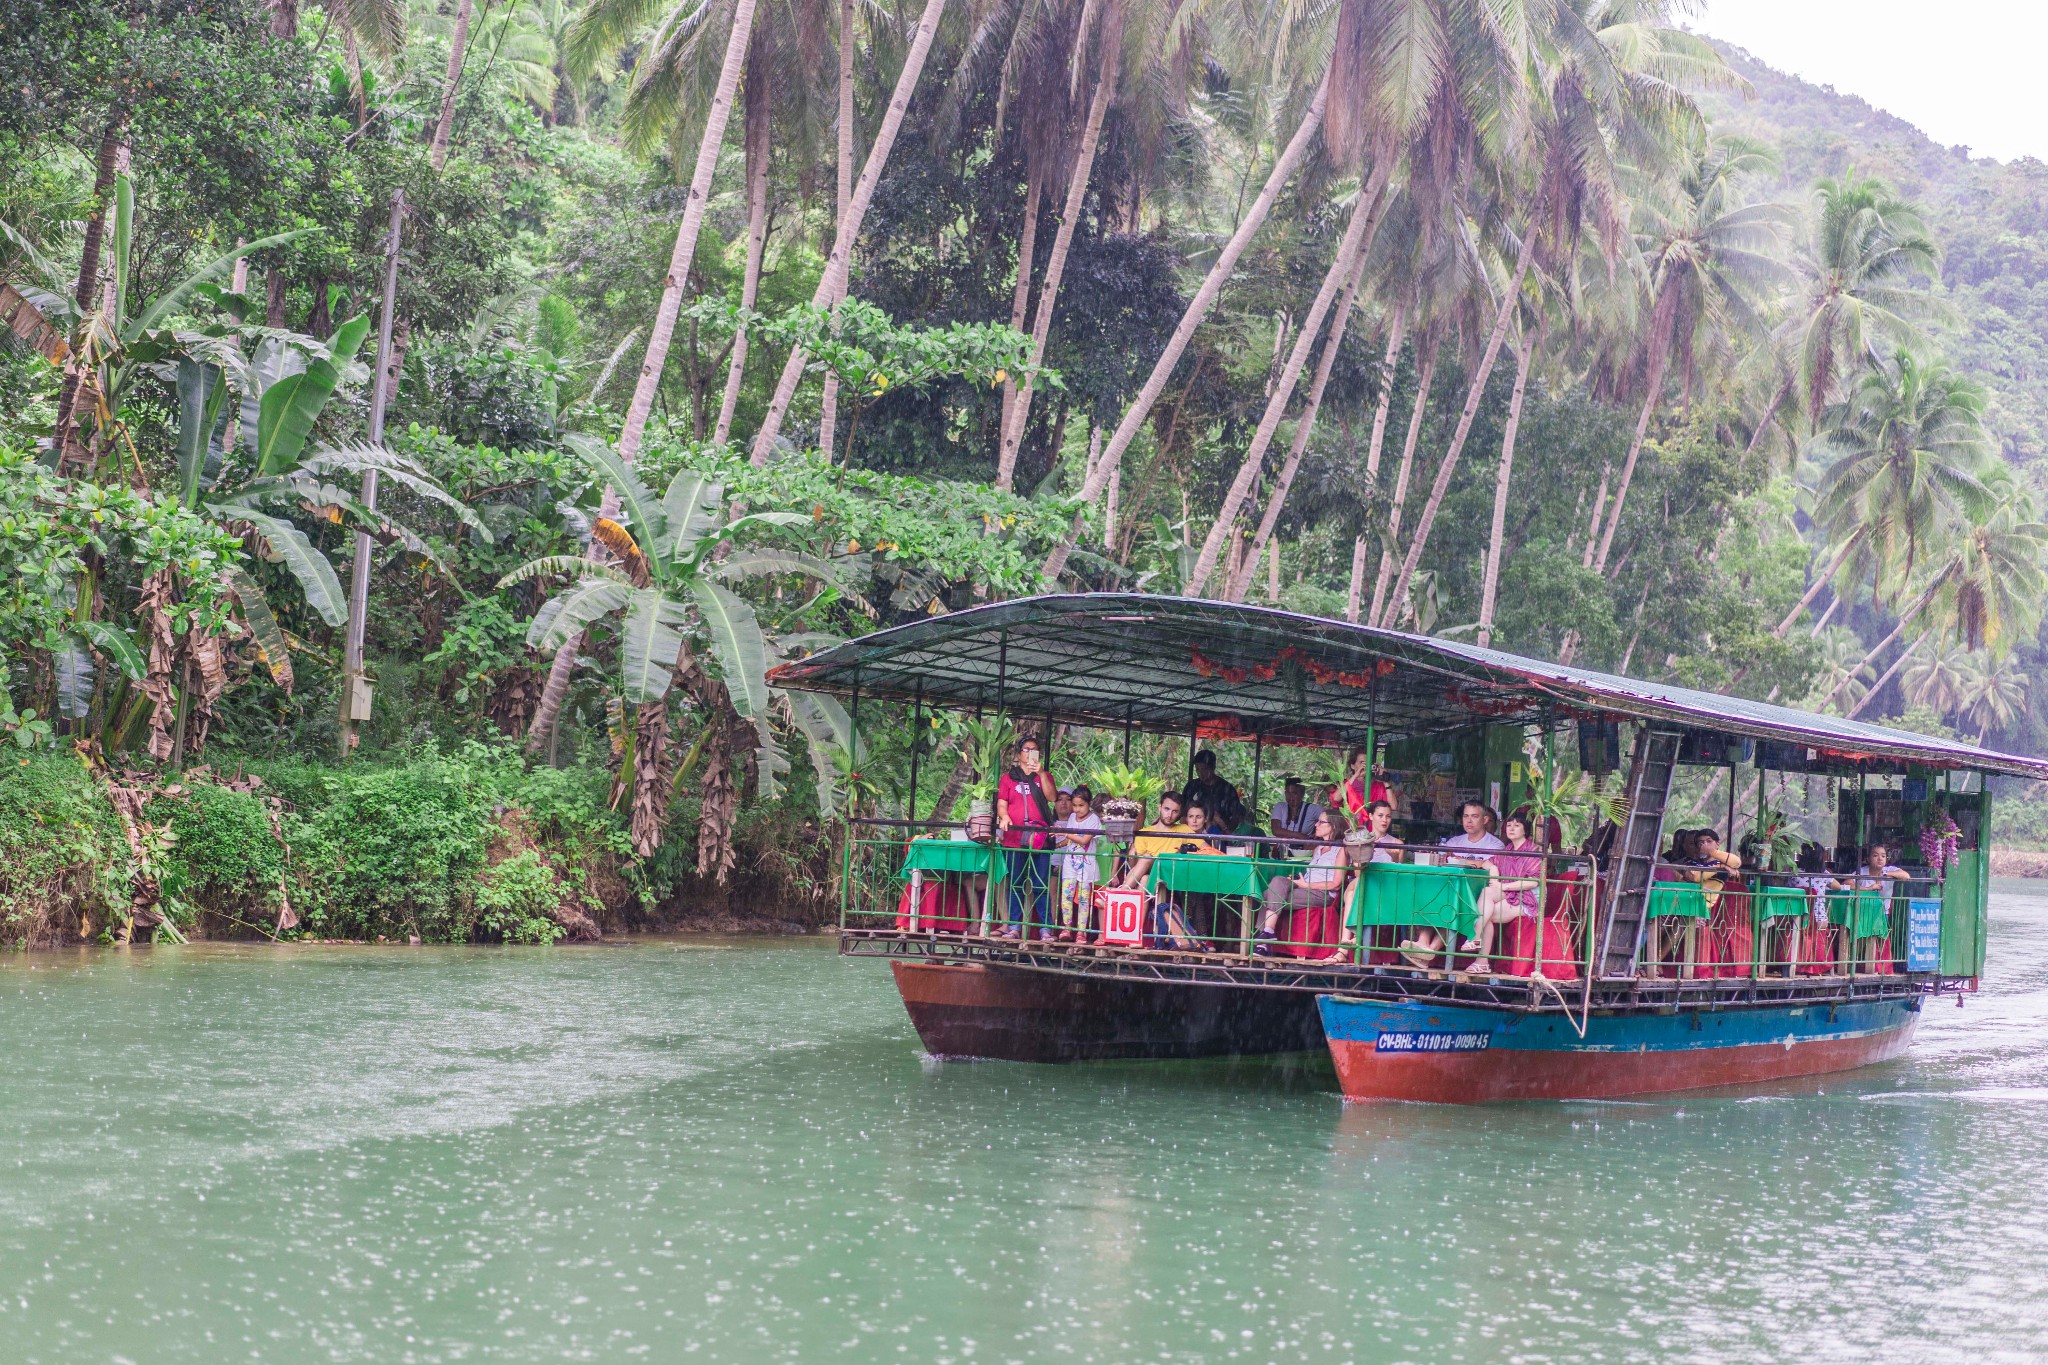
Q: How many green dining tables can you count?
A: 6